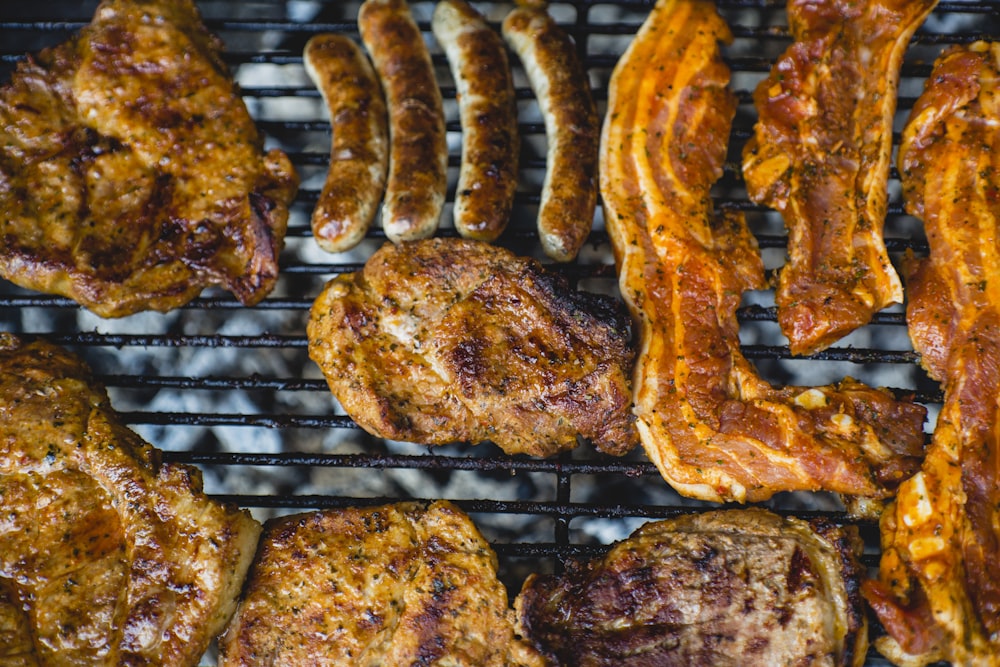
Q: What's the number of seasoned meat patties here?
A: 5